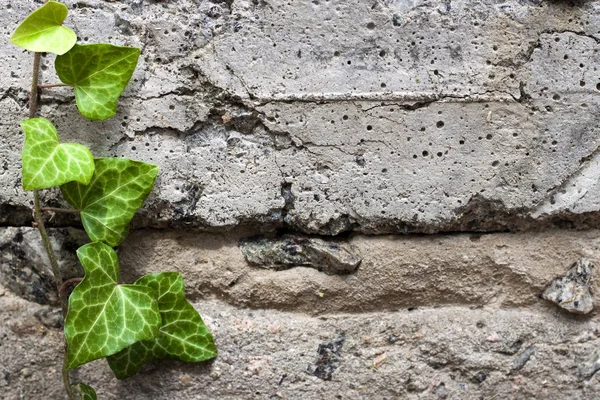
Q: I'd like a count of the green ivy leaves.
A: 7